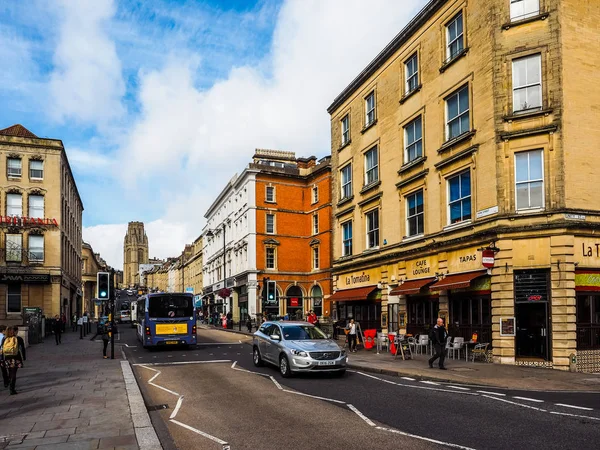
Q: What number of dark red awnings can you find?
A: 3